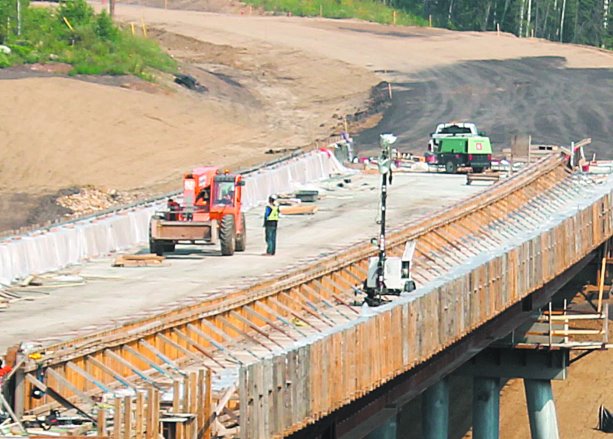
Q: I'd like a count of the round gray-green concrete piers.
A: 4